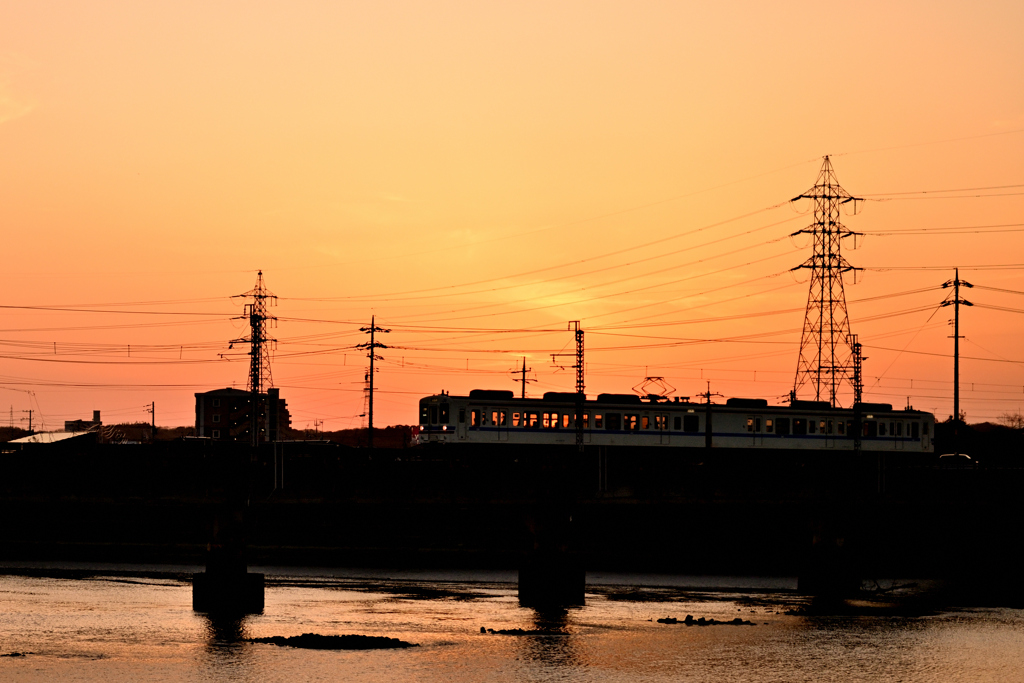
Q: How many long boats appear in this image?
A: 0